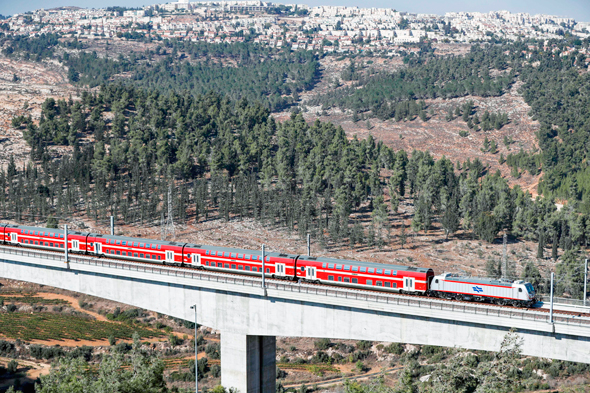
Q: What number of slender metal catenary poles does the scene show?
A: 6